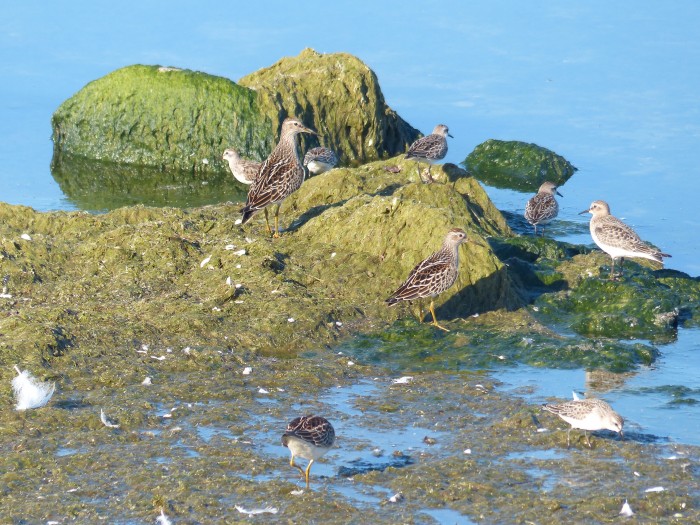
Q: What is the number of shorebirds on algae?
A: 9